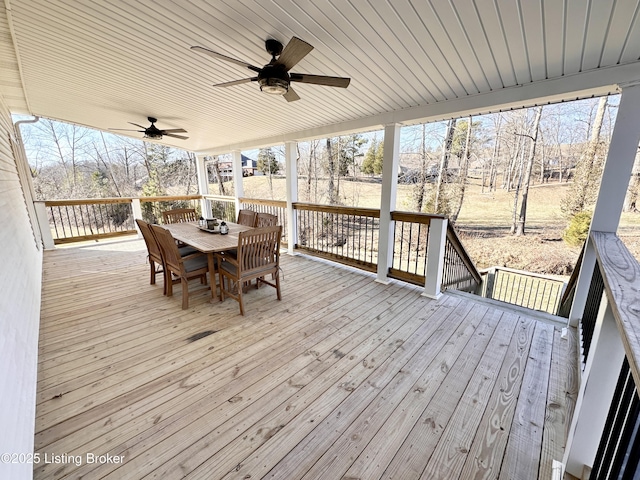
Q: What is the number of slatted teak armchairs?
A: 6